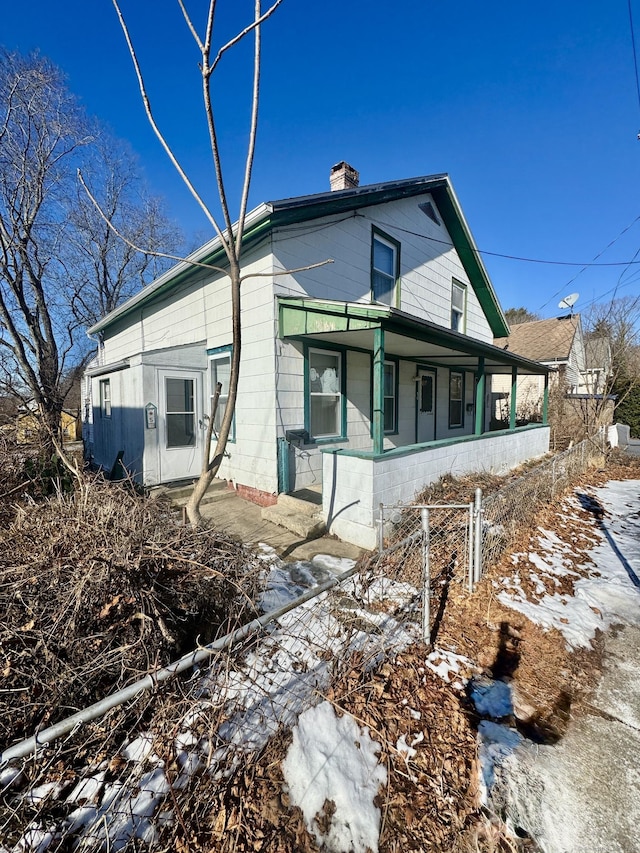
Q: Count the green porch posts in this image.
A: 4